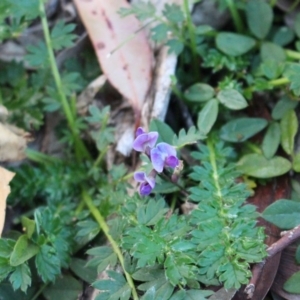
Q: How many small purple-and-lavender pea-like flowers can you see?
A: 3